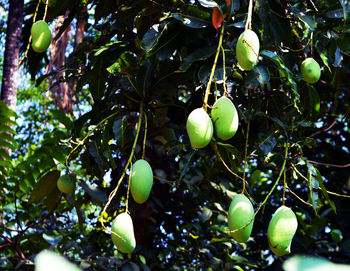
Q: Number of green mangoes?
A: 10